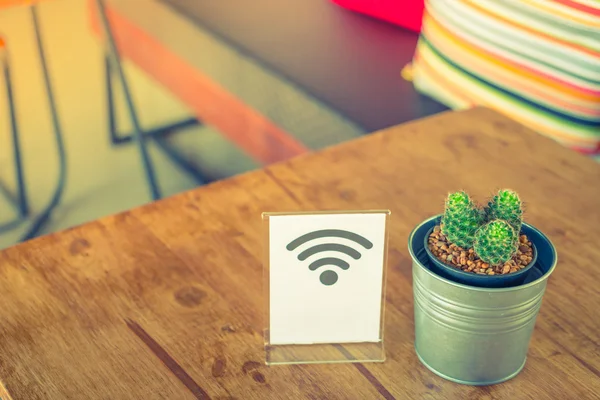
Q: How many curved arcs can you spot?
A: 3